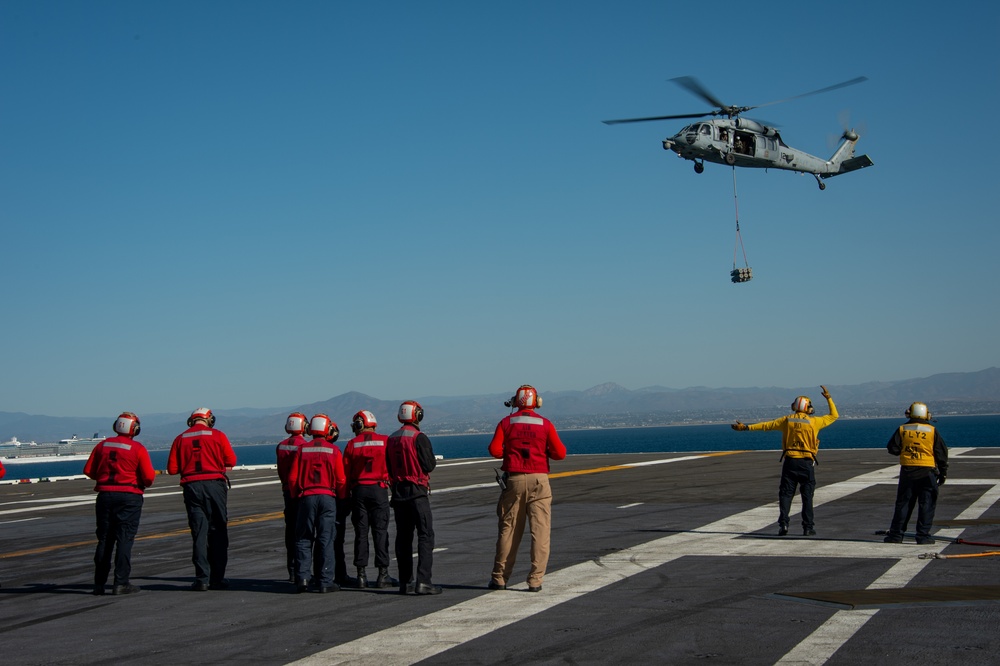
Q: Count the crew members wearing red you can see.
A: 8